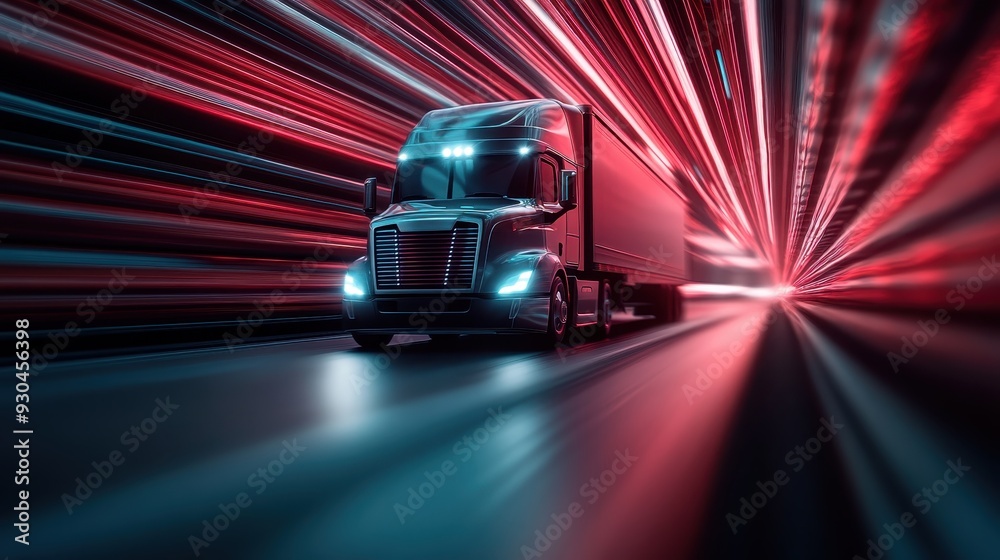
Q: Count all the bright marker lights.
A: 5